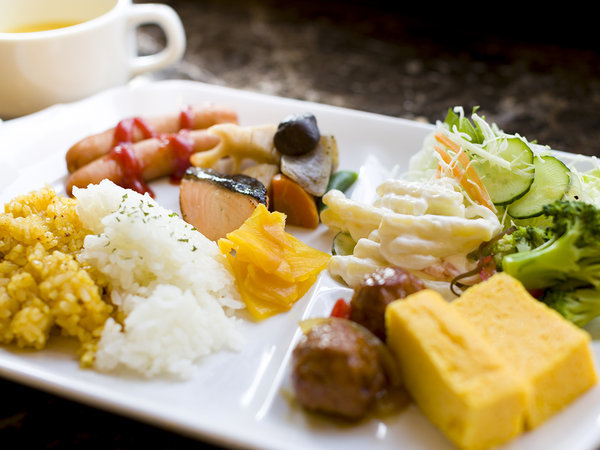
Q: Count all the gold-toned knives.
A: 0